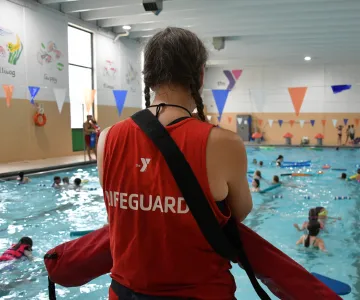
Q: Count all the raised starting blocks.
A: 3